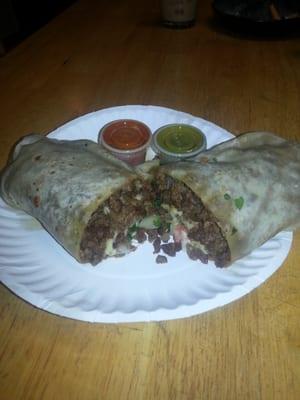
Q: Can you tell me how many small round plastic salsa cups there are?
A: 2